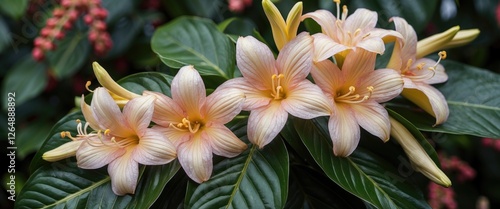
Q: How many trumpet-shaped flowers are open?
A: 6